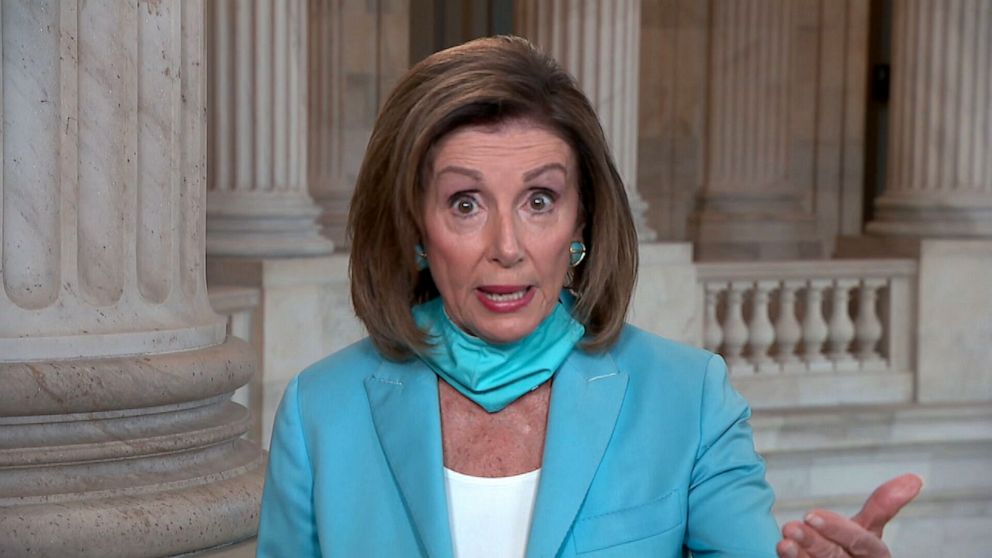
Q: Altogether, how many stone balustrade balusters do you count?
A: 7